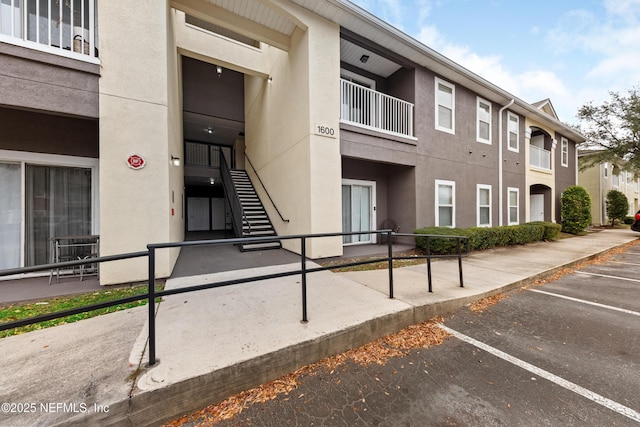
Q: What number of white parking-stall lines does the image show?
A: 5